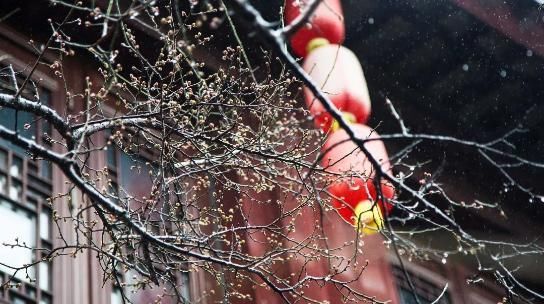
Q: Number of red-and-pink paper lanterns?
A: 3